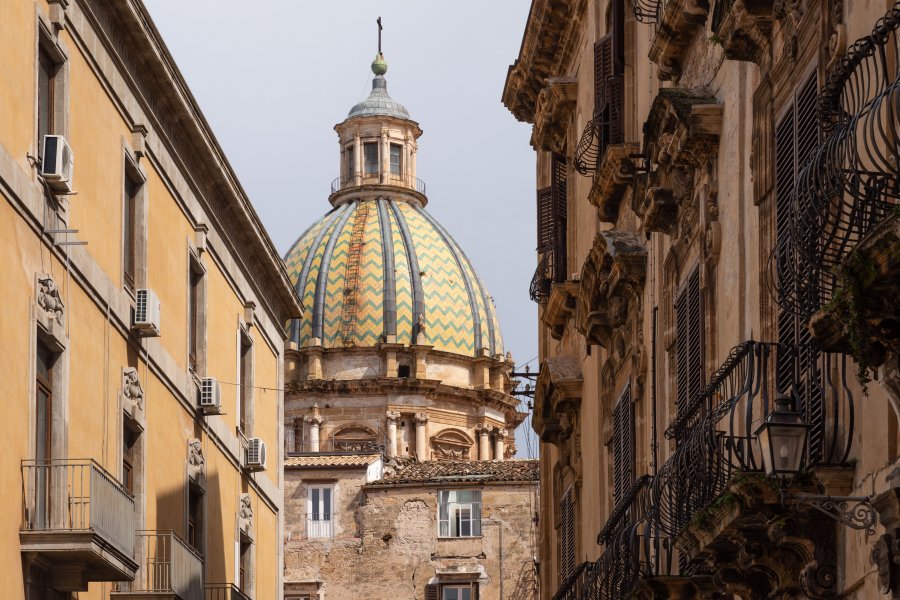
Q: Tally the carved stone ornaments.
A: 4